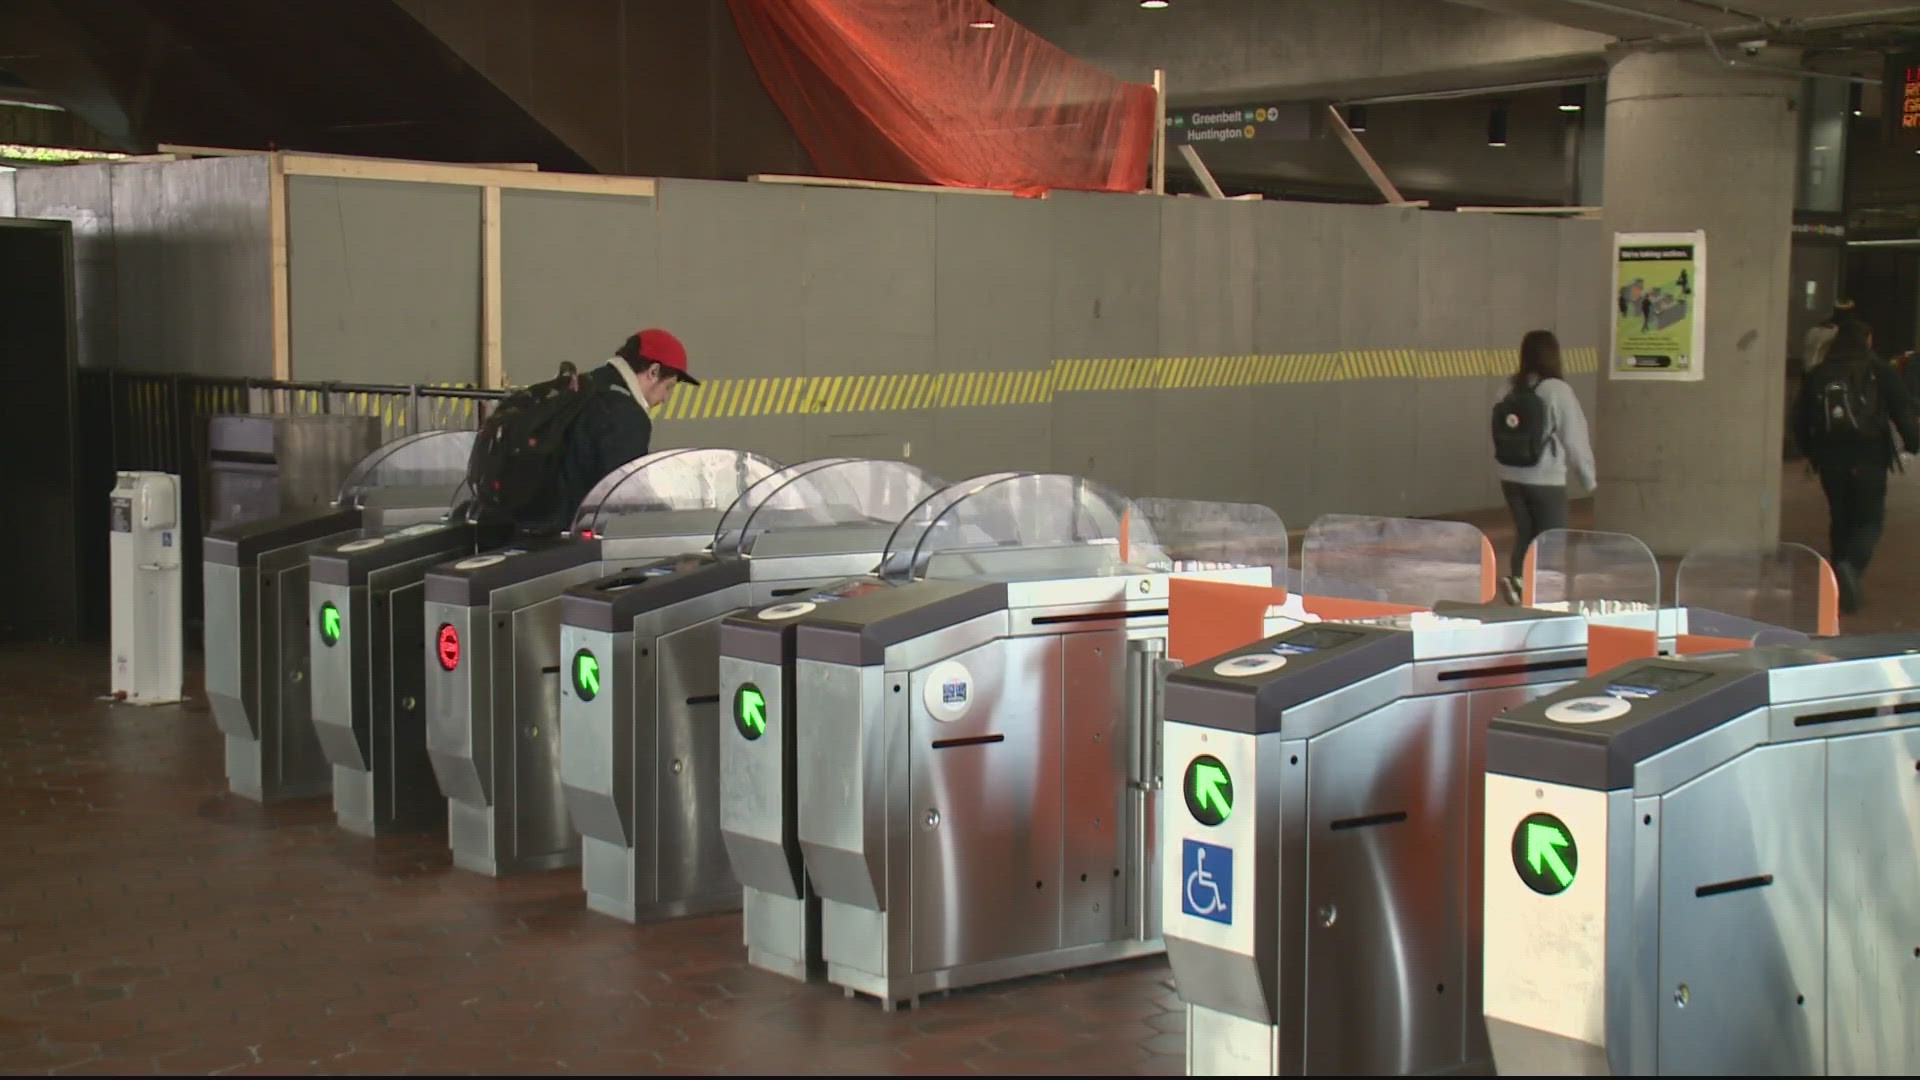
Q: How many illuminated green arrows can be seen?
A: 5